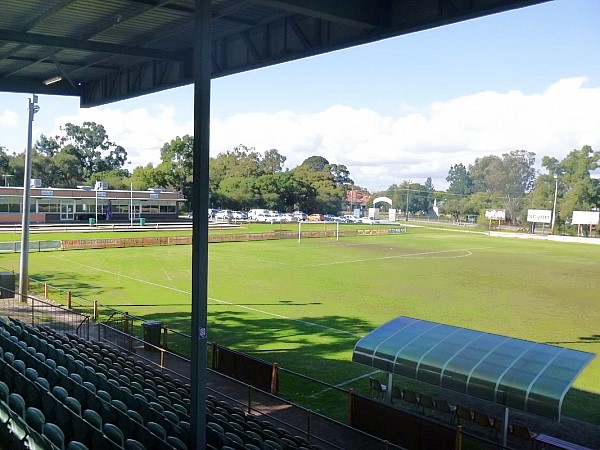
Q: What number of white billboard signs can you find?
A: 3